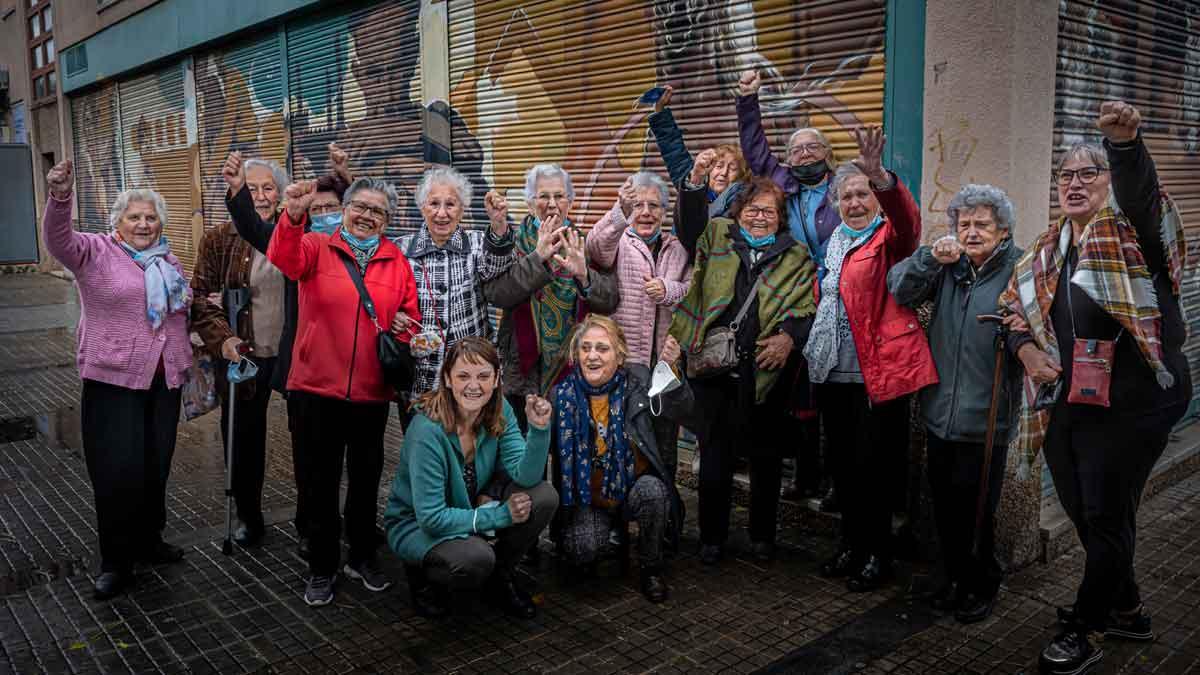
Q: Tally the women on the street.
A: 15